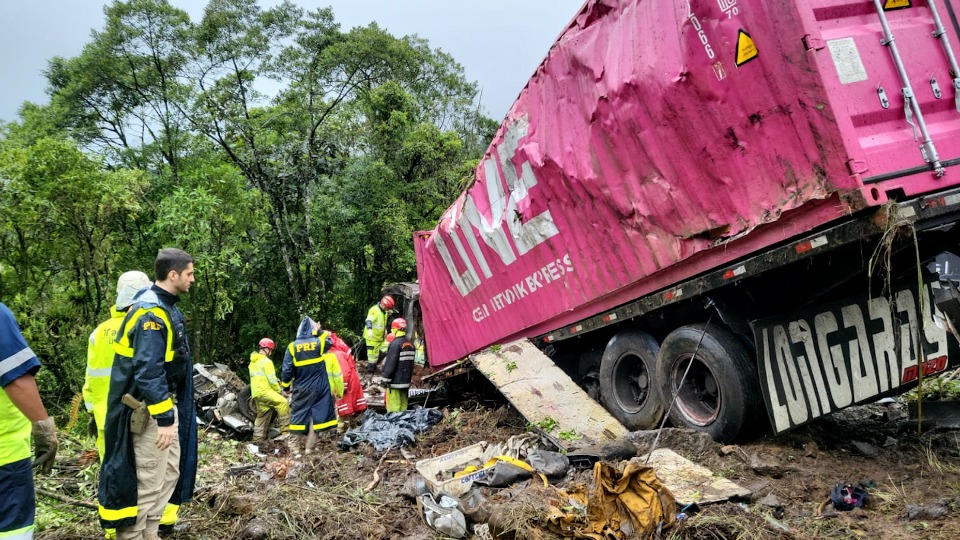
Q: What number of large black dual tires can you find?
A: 2